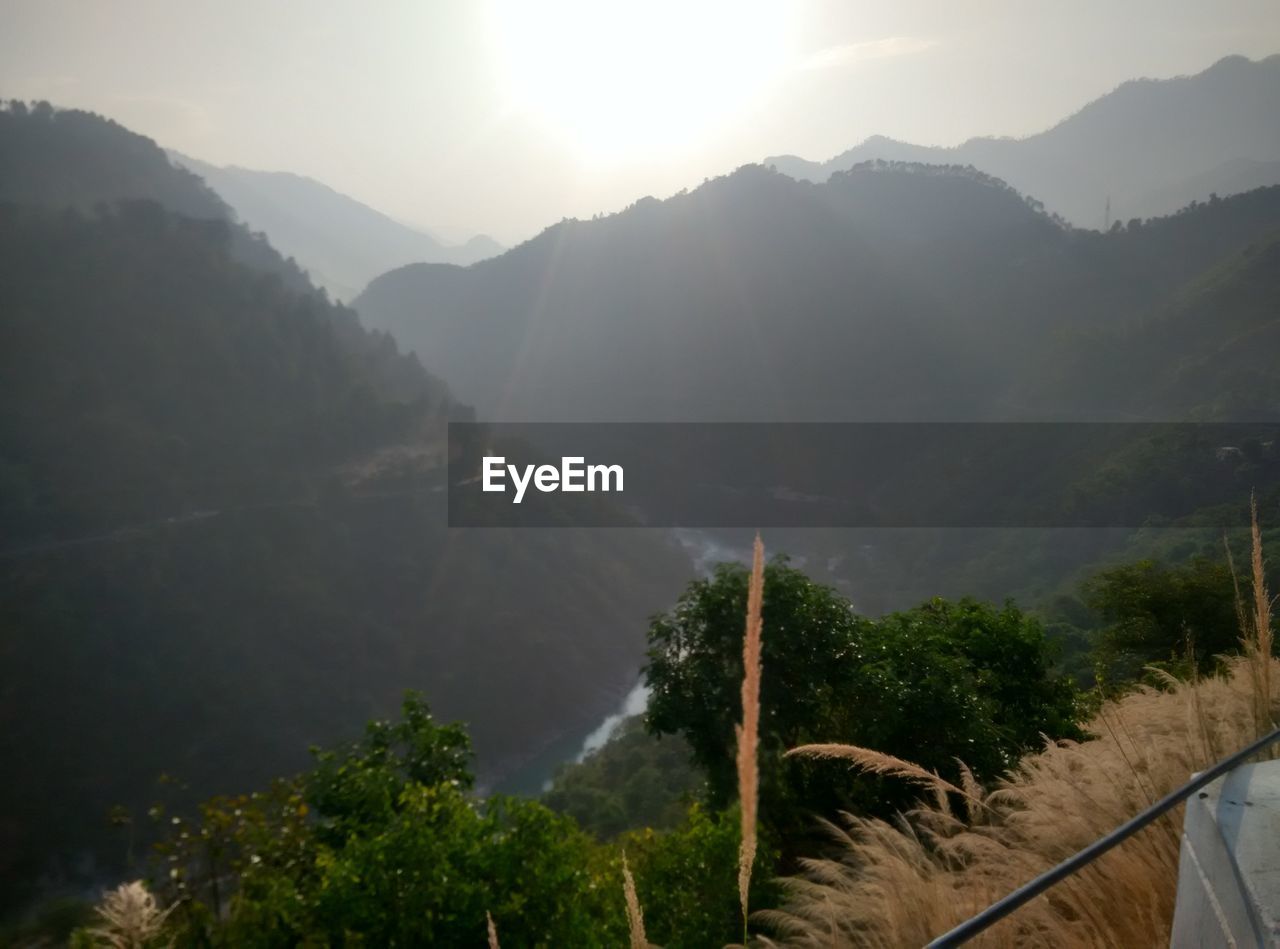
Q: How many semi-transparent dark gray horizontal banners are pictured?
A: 1